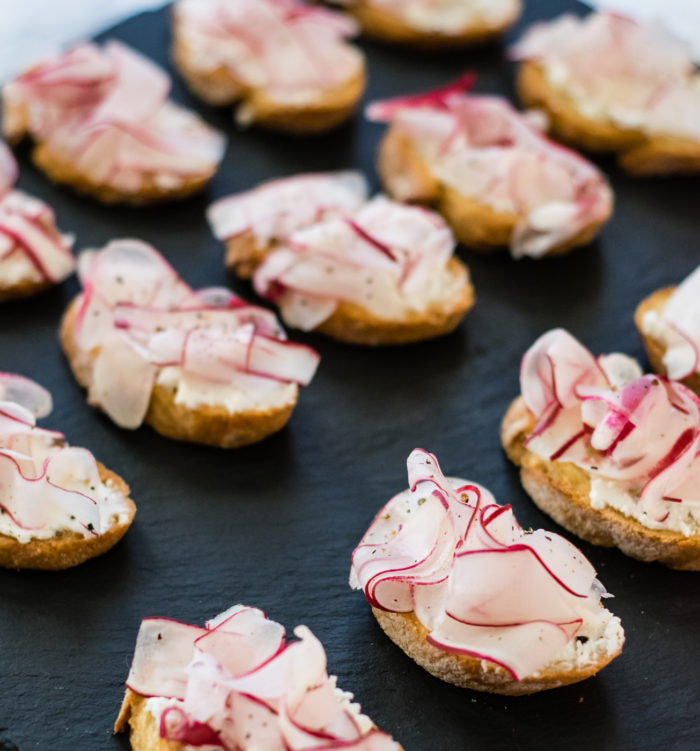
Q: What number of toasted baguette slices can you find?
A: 13